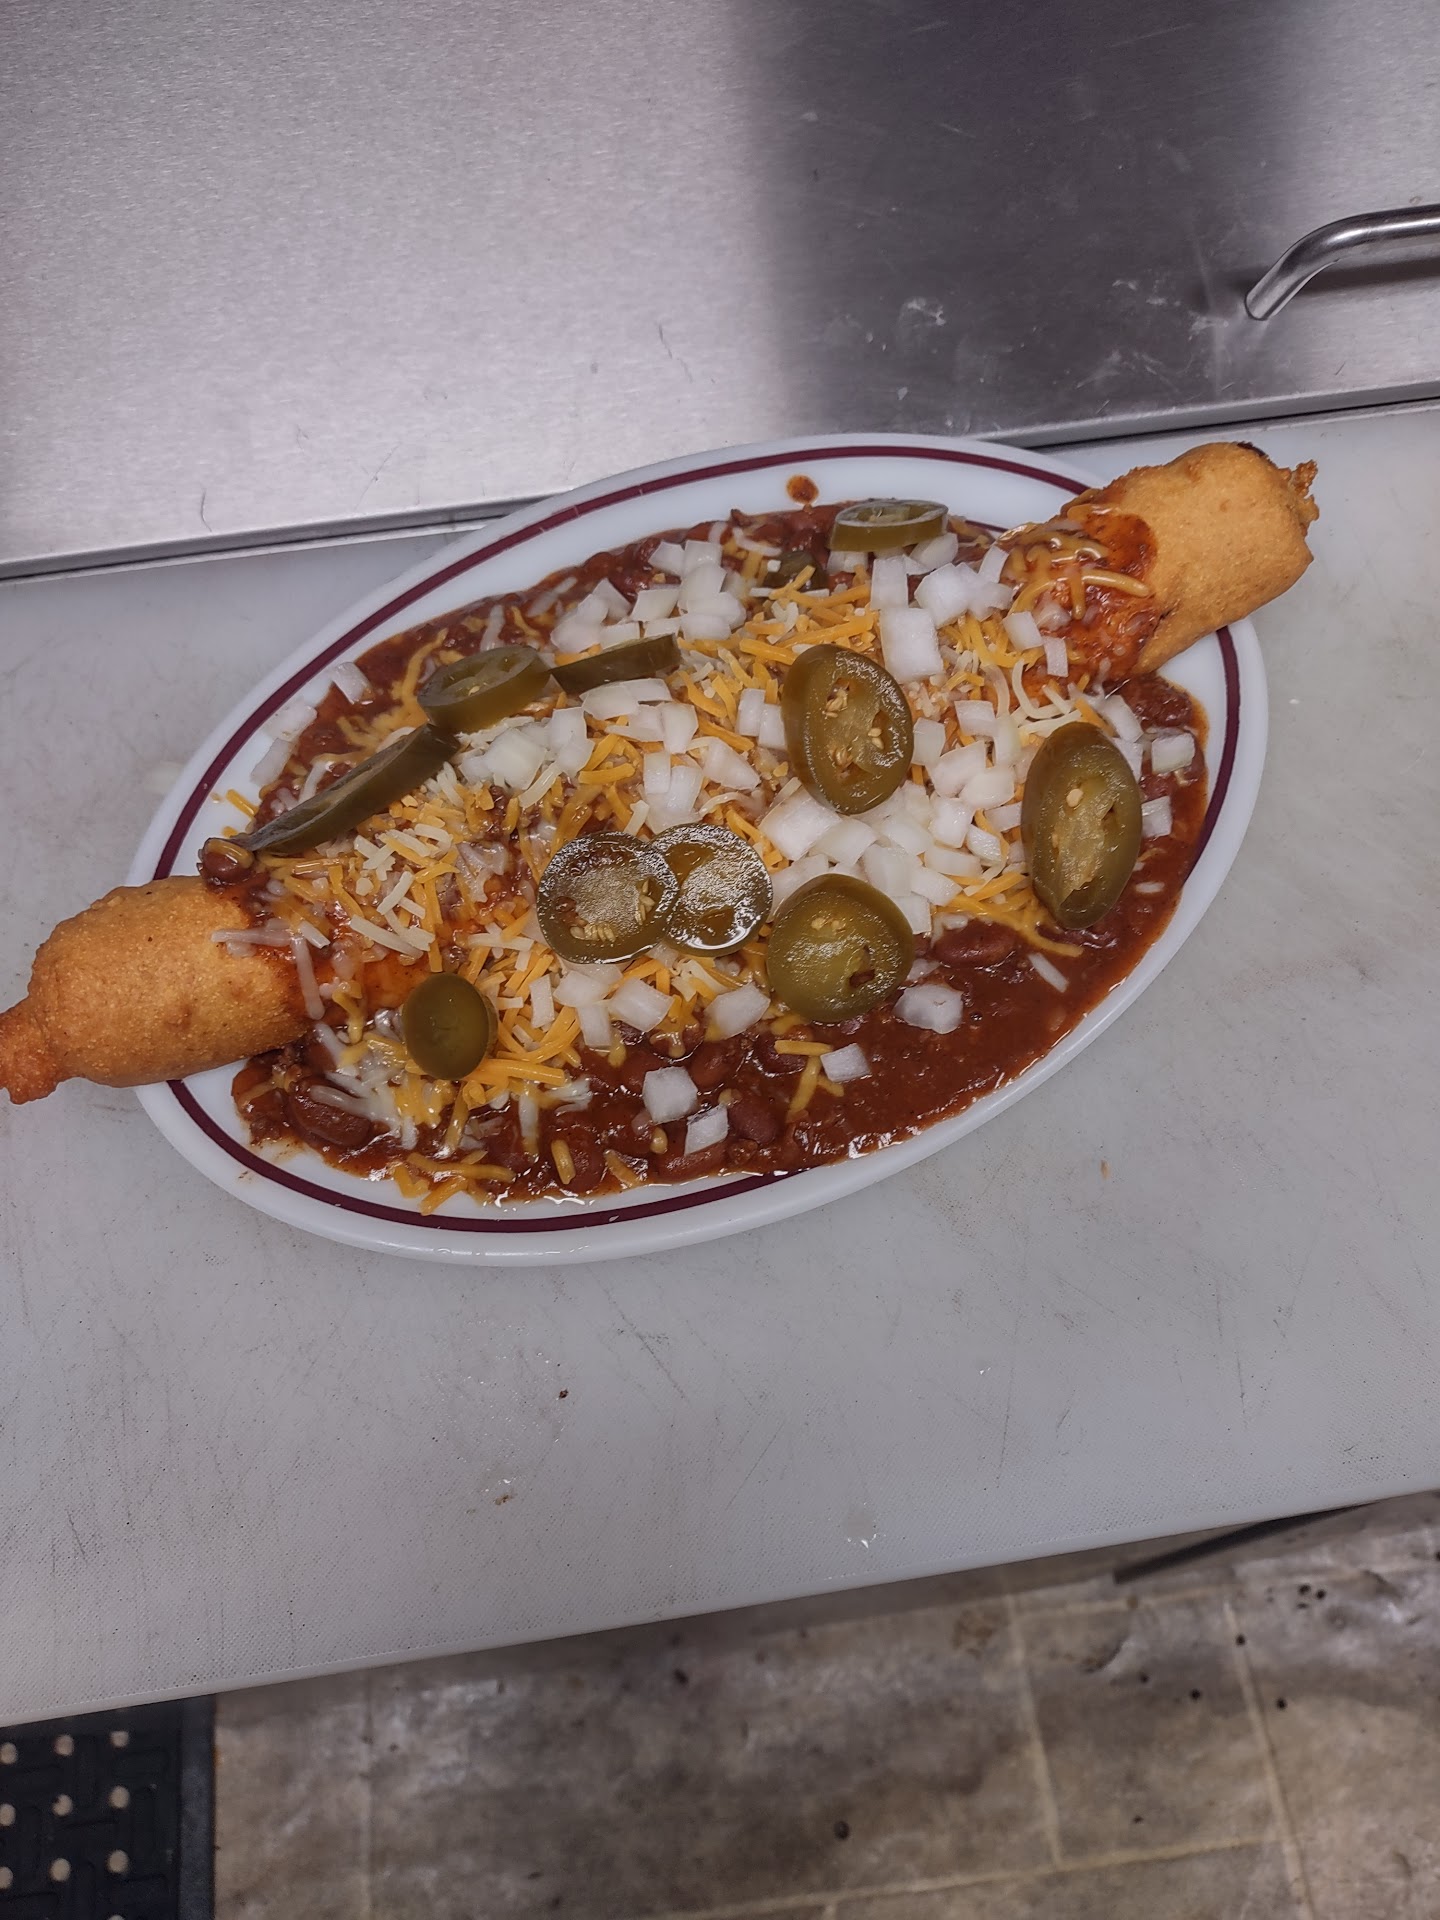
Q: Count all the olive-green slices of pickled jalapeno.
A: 11